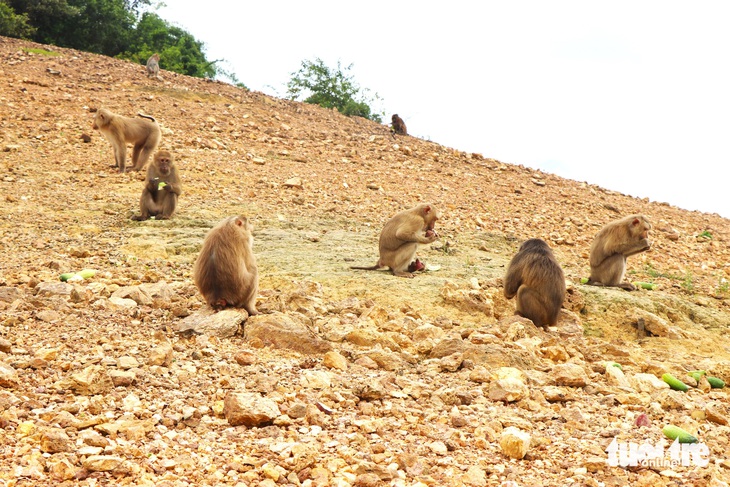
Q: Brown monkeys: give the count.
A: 8